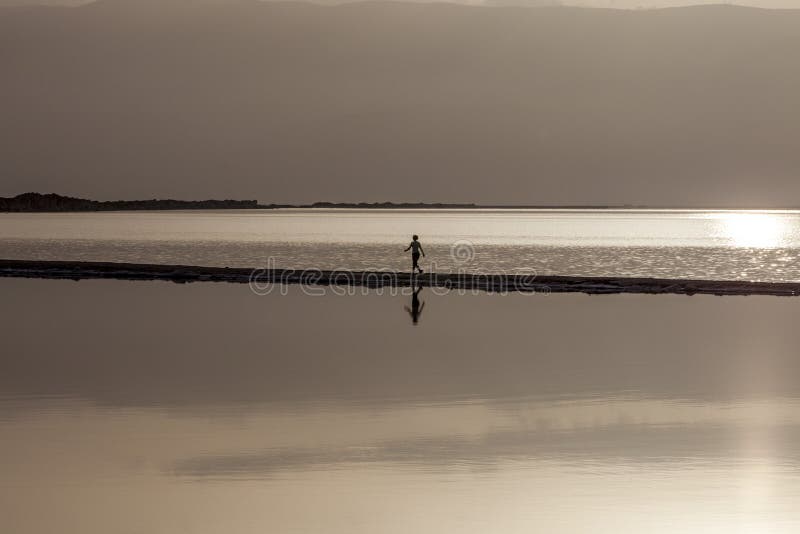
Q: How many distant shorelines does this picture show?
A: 1